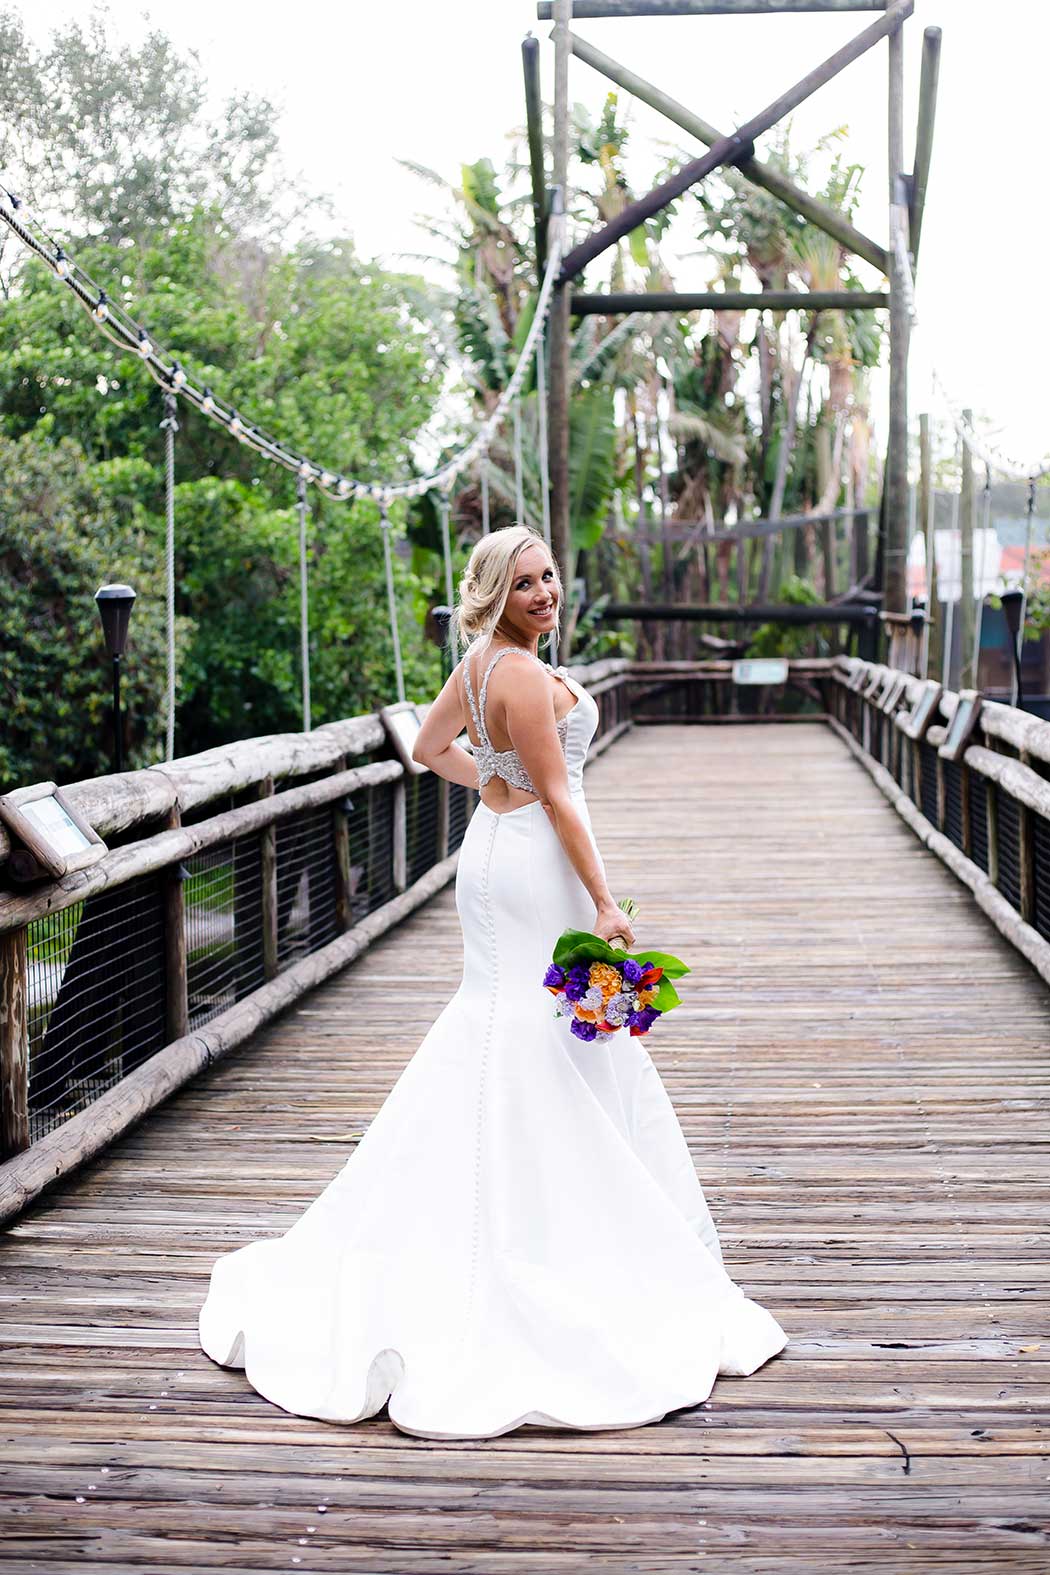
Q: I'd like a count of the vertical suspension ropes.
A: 12